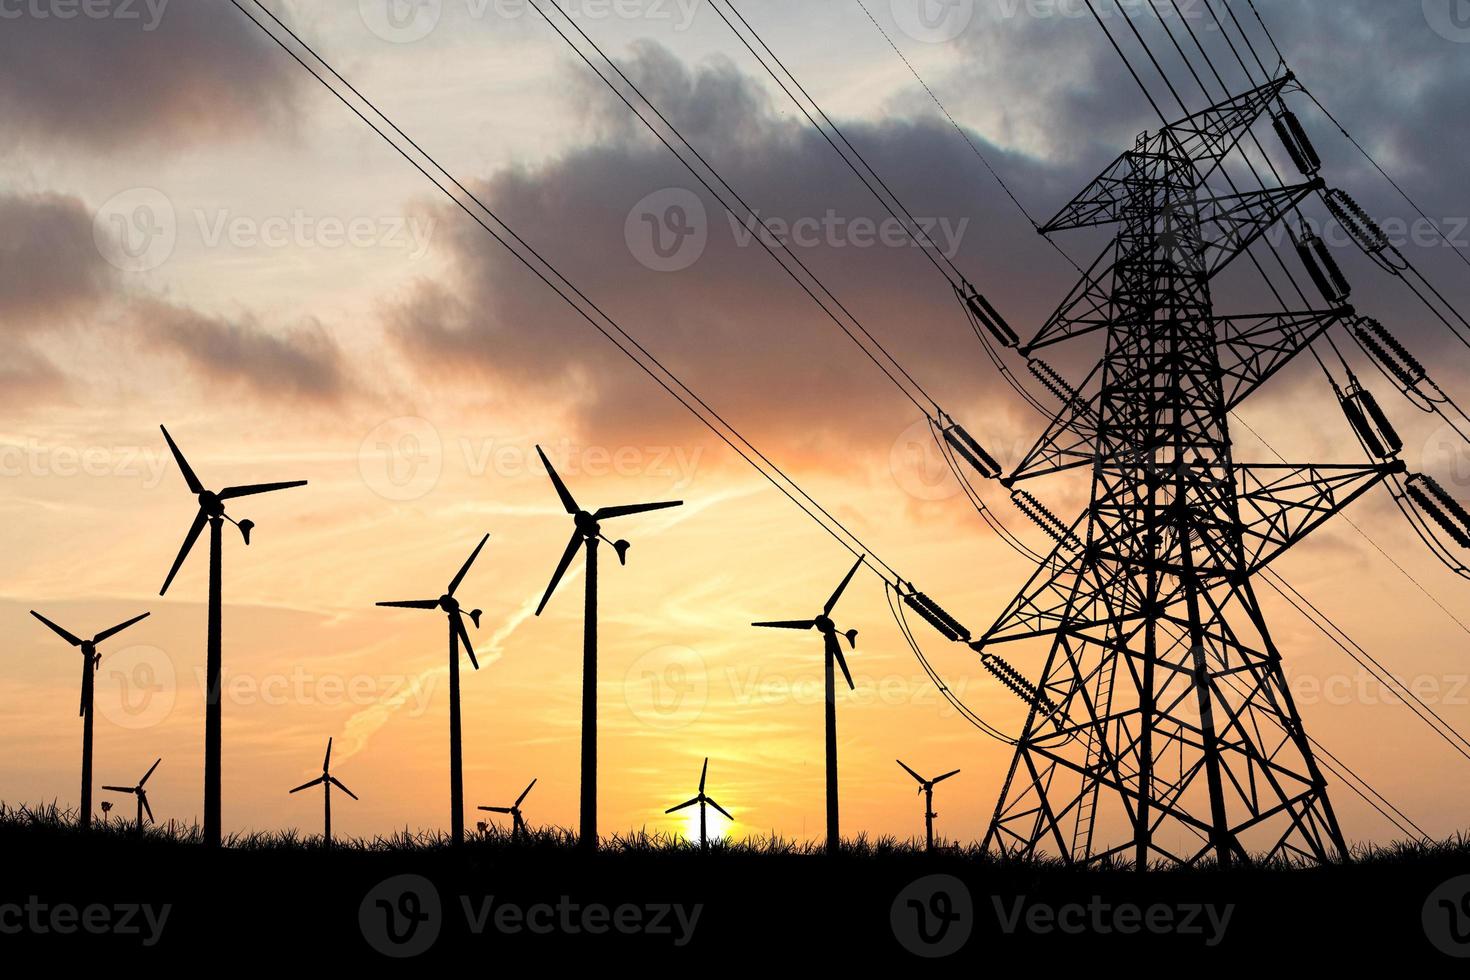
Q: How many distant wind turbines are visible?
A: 5